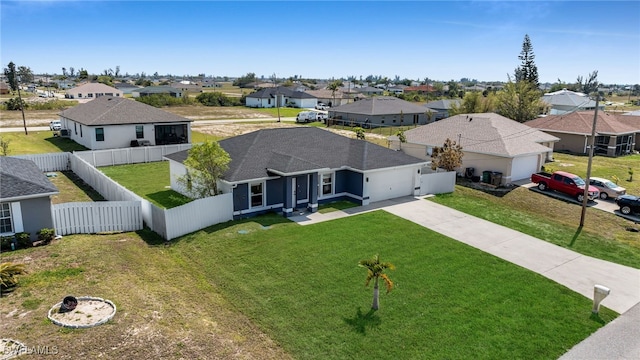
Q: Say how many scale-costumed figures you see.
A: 0